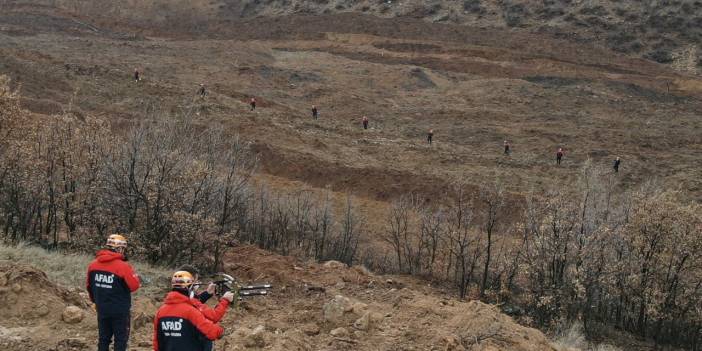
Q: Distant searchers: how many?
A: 9